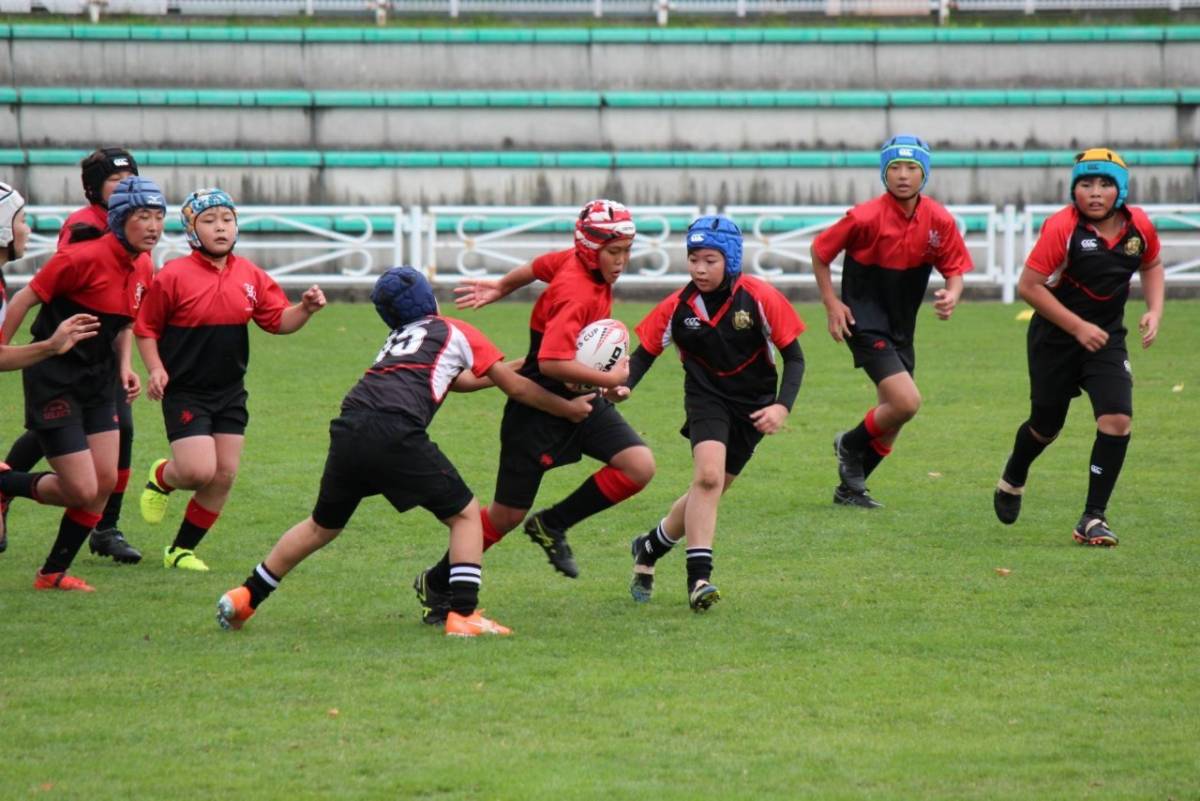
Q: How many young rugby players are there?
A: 9